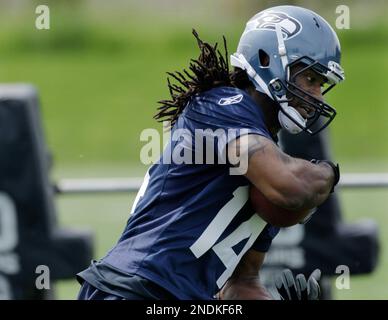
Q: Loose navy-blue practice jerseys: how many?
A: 1